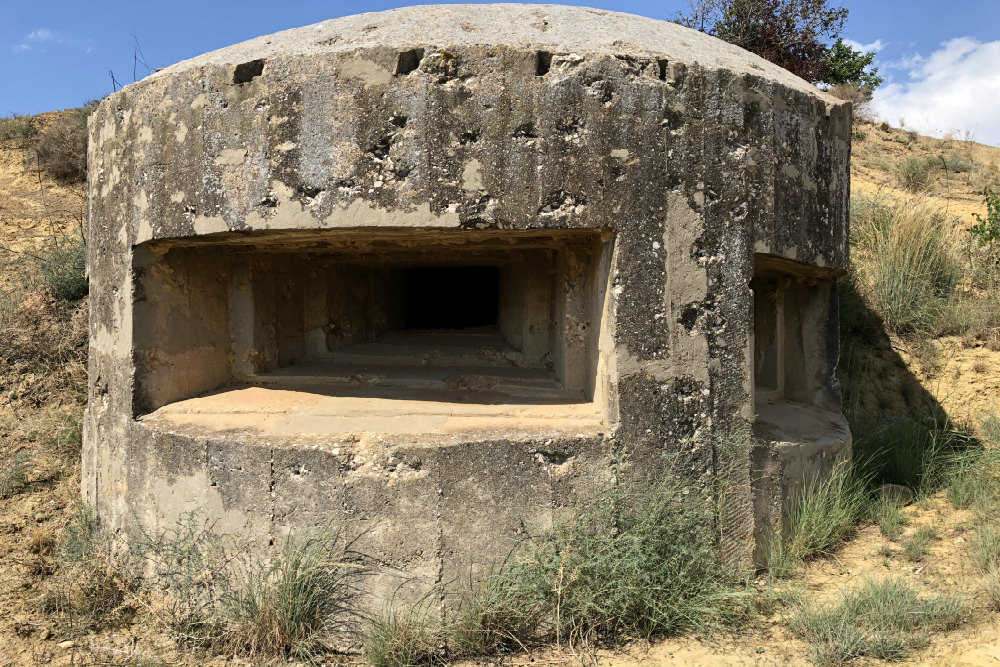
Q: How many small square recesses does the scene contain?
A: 4